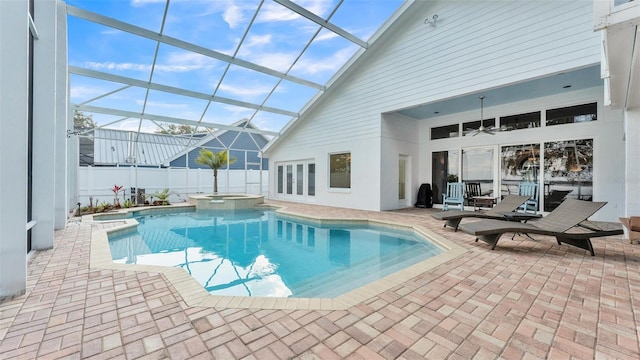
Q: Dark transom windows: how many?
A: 4